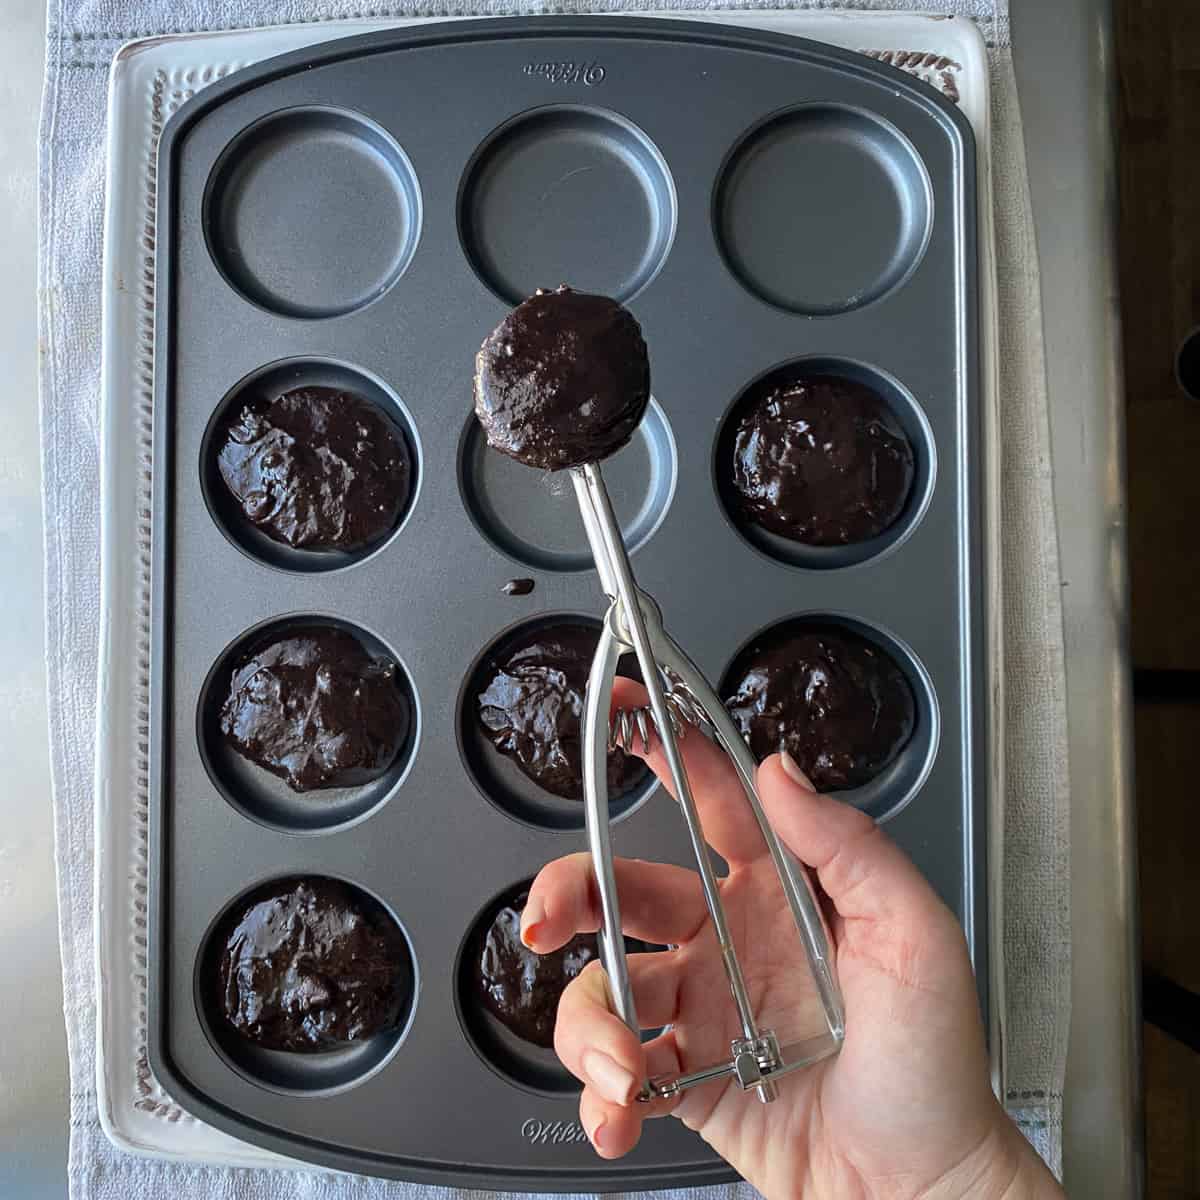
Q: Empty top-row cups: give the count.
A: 3